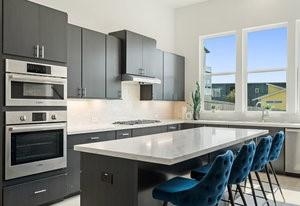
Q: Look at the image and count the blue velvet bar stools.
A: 4